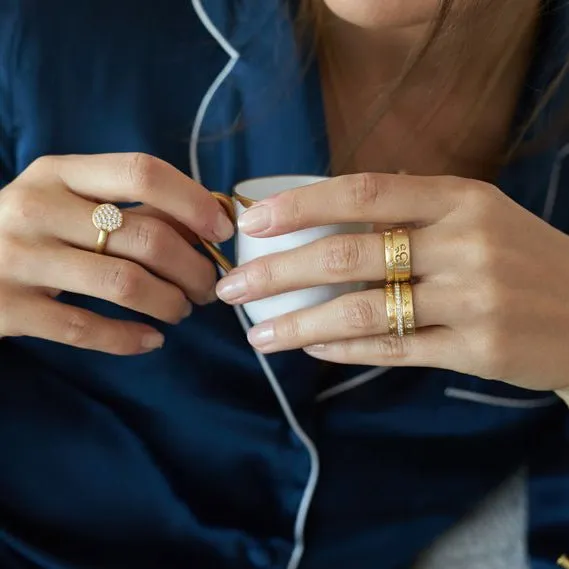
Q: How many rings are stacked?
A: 5